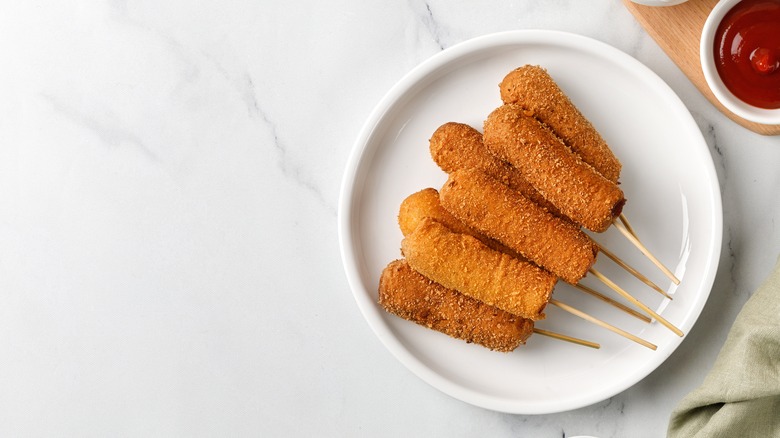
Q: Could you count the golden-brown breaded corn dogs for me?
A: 7